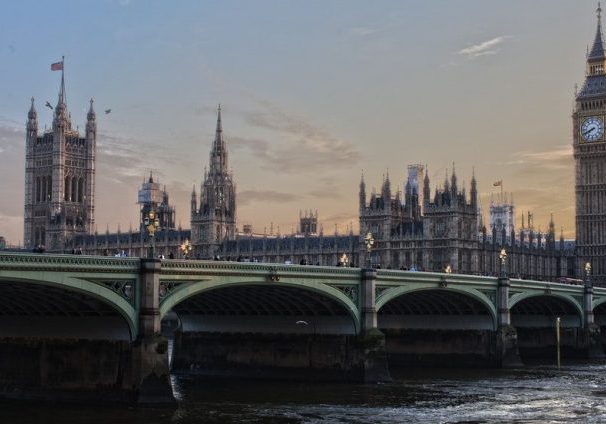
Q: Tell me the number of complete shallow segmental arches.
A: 3